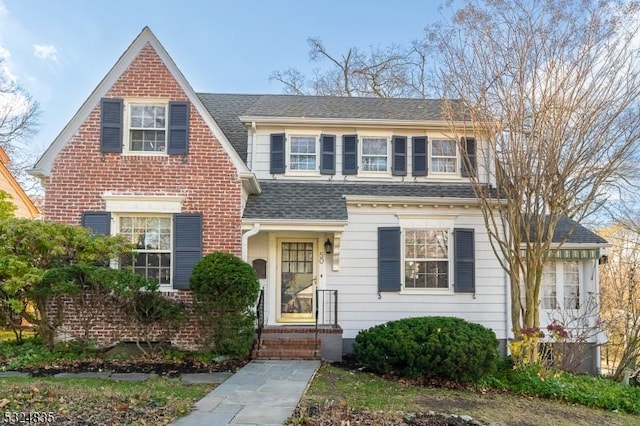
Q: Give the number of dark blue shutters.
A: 12